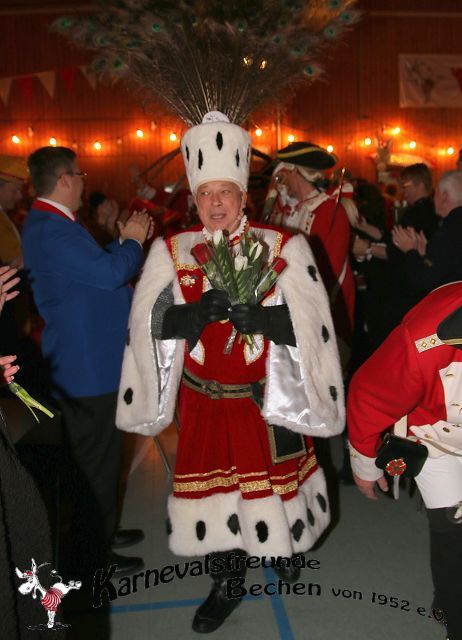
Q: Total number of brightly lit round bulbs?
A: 12